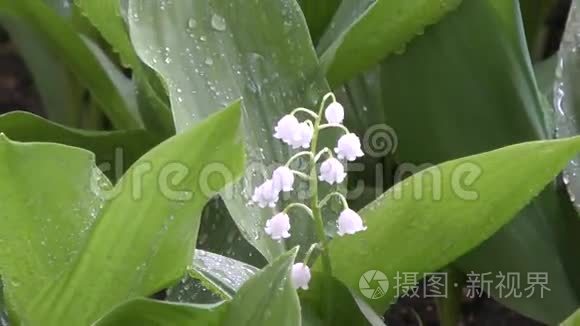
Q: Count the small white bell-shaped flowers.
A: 10